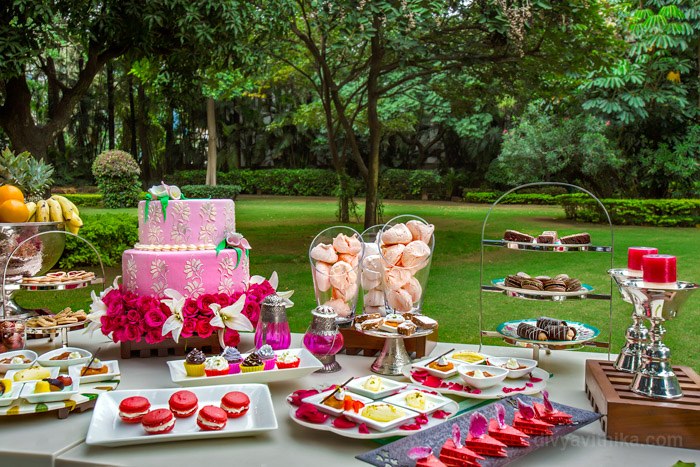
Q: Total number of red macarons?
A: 5